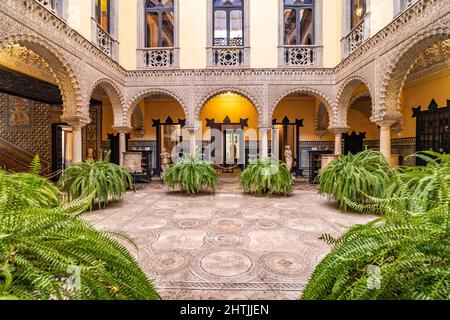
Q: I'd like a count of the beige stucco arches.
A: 7